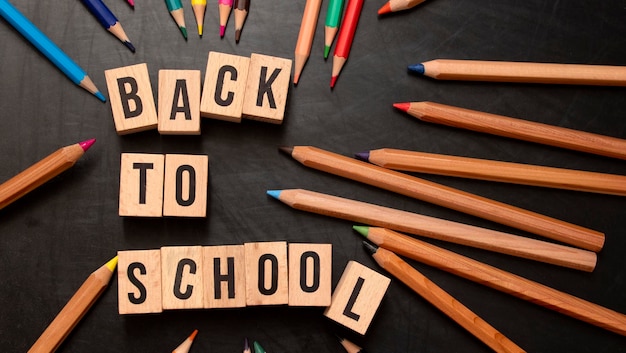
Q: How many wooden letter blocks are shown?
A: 12